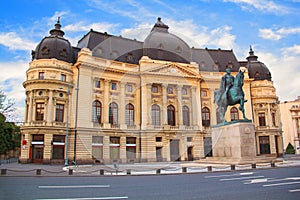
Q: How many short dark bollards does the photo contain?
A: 11